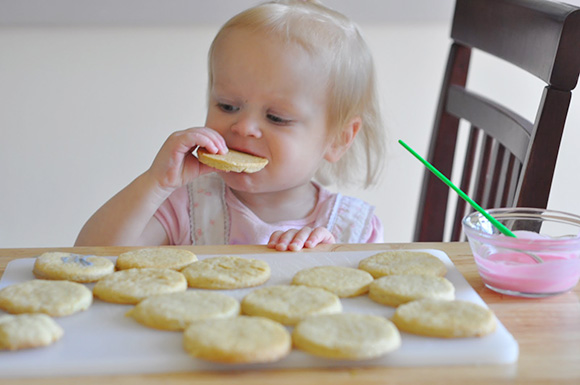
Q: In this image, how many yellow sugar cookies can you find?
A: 15